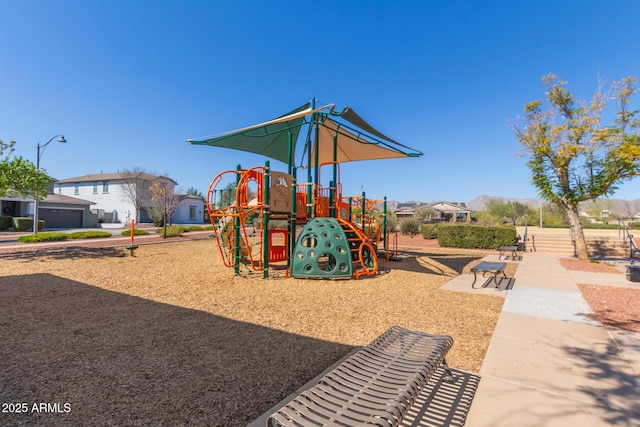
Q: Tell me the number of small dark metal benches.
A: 2